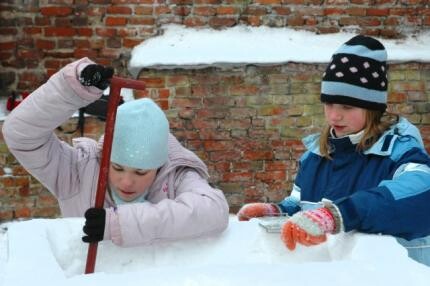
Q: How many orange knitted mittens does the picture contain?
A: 2